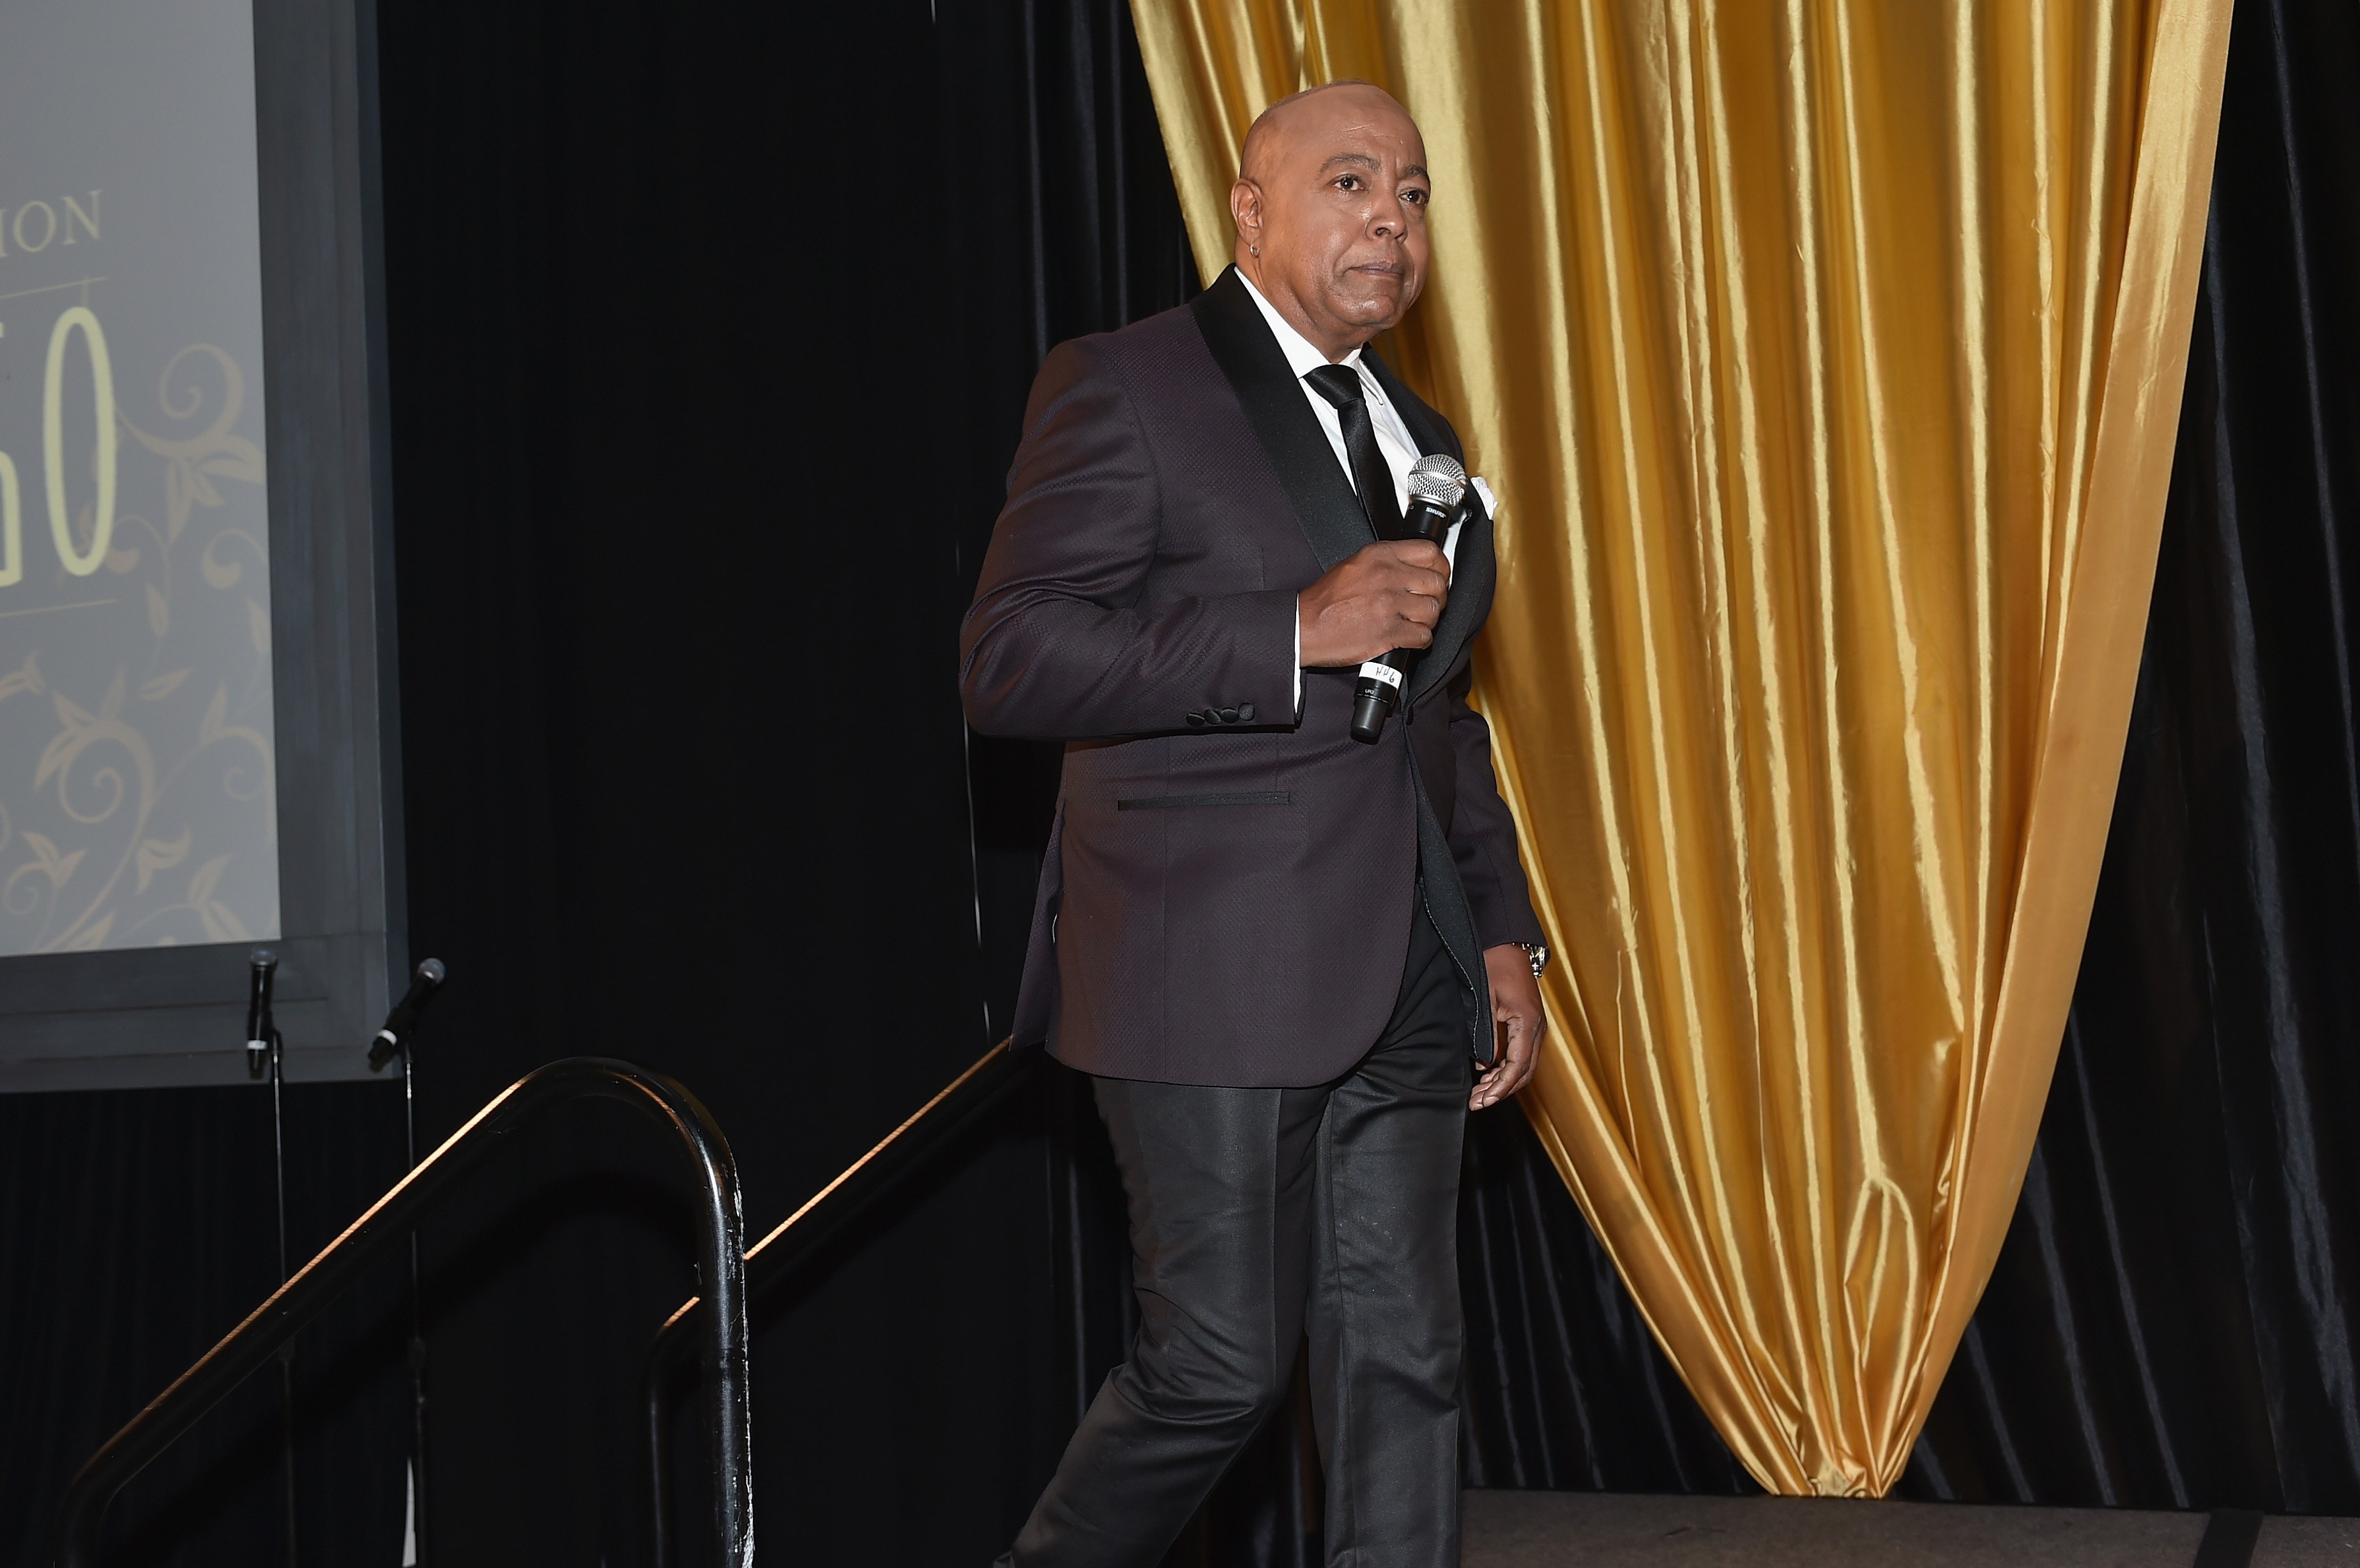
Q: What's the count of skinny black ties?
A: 1